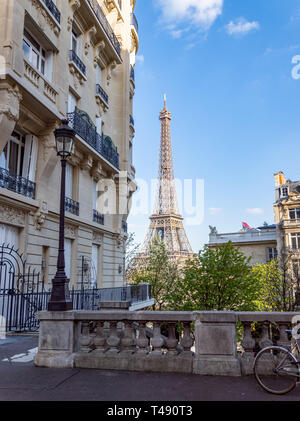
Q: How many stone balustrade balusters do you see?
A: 11